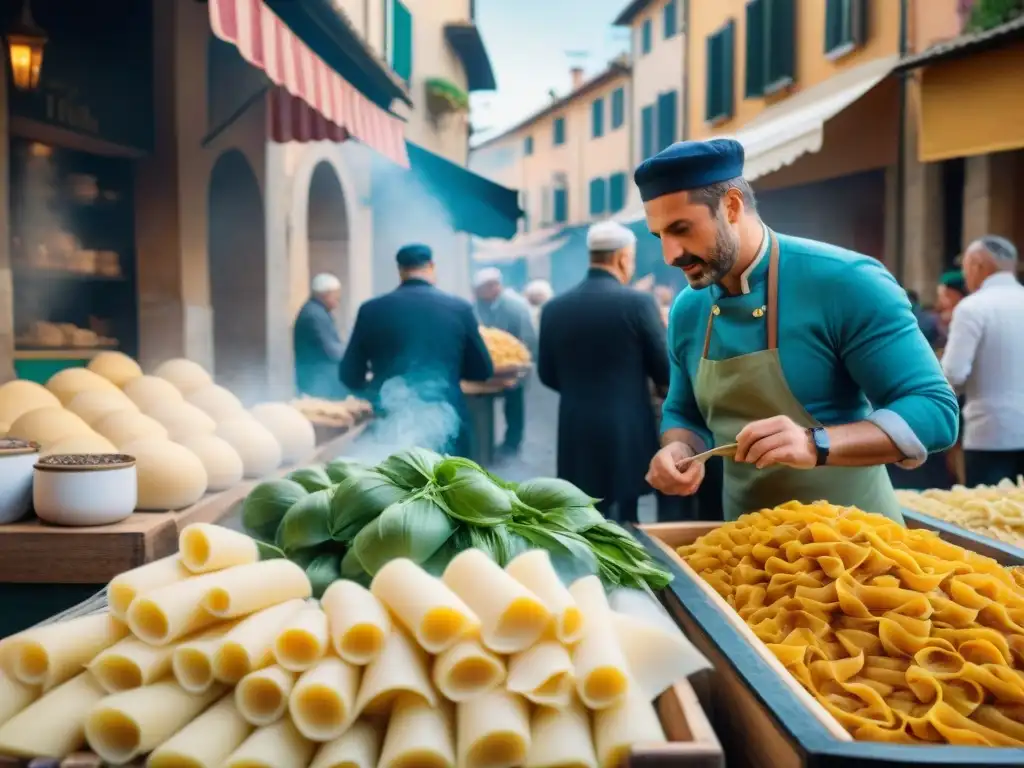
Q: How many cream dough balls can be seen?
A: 15